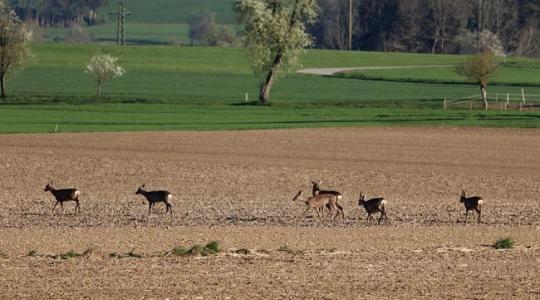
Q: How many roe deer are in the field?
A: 6